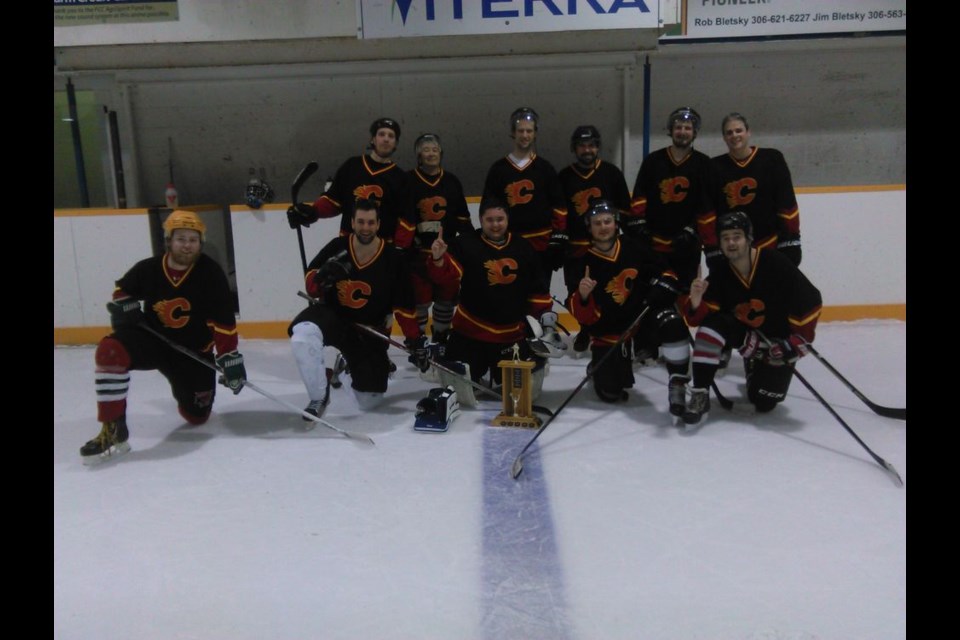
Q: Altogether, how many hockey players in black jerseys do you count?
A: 11